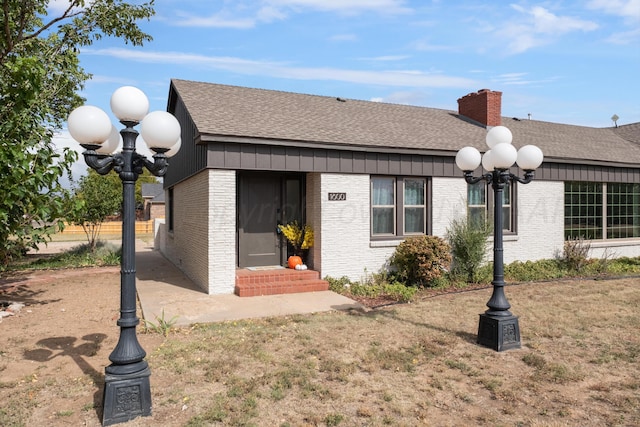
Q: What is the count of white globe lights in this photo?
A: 10